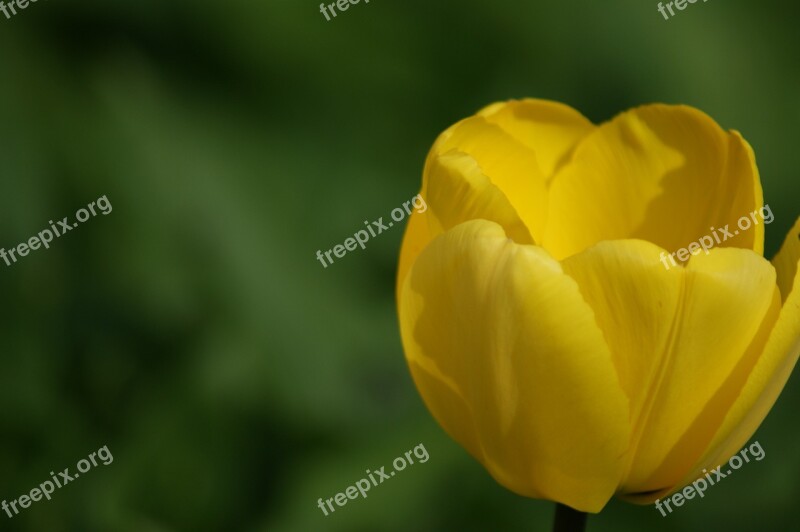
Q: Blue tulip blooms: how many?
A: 0